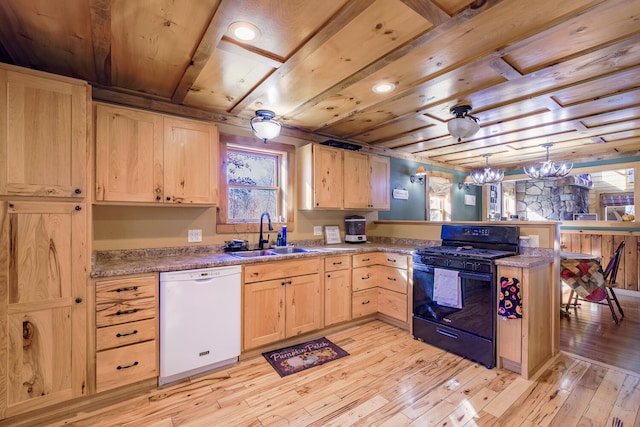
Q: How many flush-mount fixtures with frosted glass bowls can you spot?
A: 2